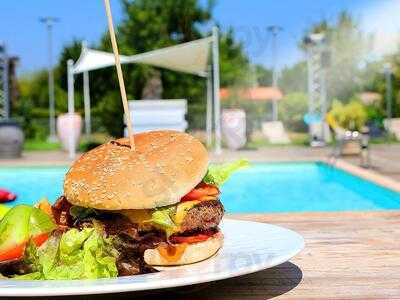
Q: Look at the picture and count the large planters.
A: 3